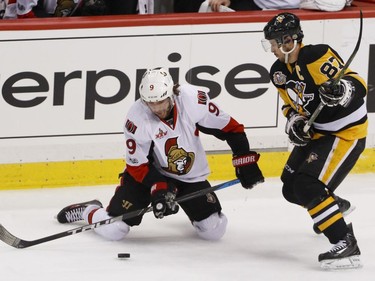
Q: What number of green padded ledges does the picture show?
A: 0